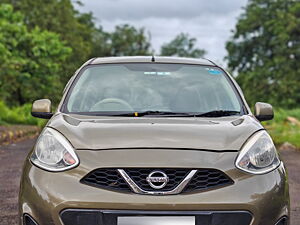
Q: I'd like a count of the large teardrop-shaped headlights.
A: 2